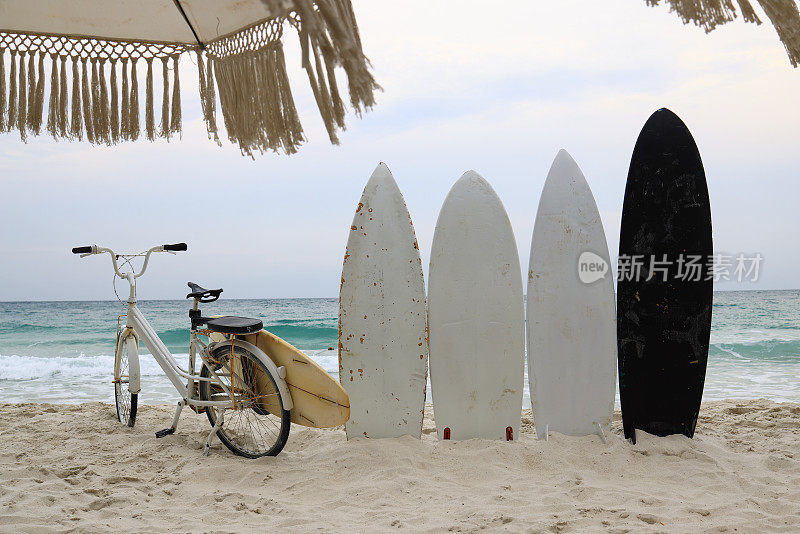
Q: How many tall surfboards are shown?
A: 4